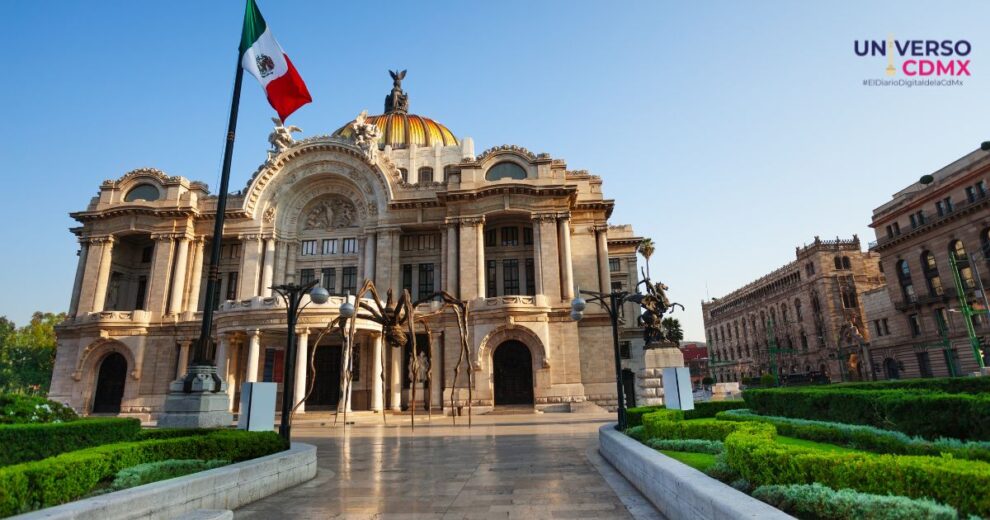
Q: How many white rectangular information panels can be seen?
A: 2